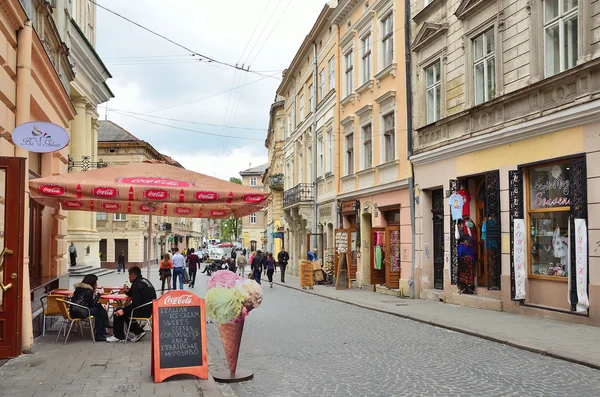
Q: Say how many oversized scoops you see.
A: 3